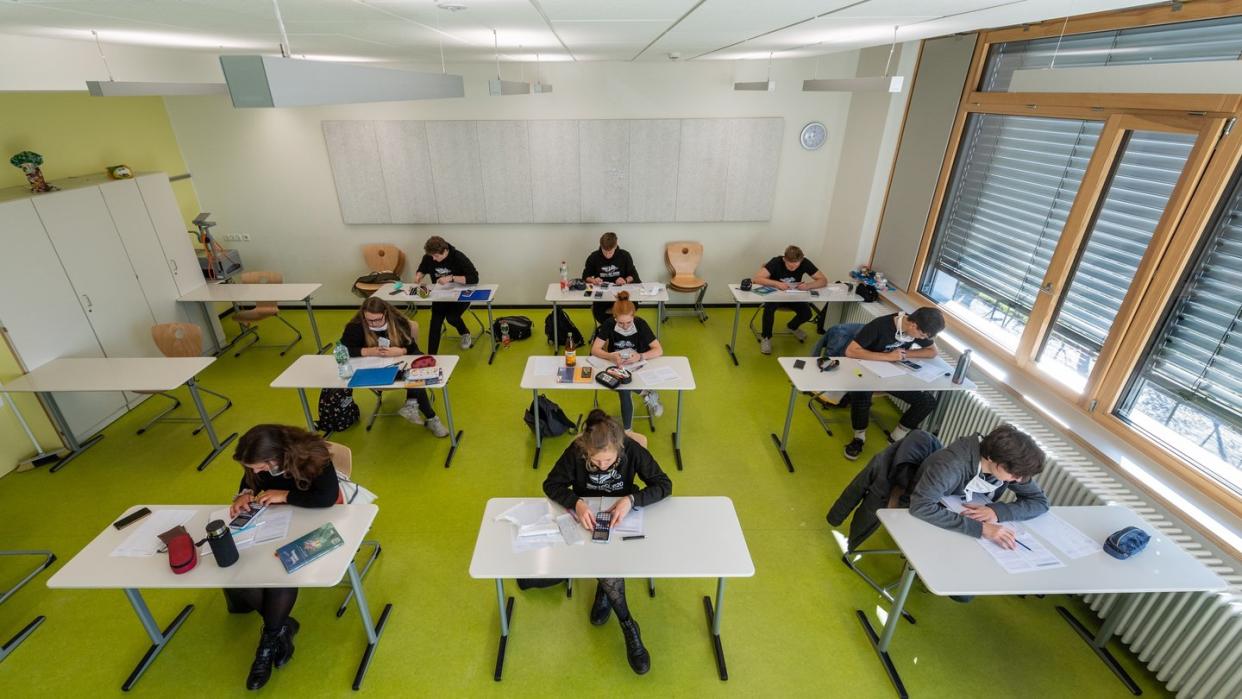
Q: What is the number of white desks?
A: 11